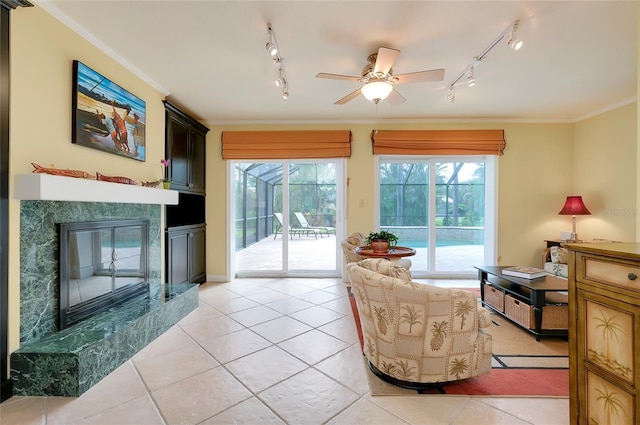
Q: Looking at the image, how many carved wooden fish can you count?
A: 3